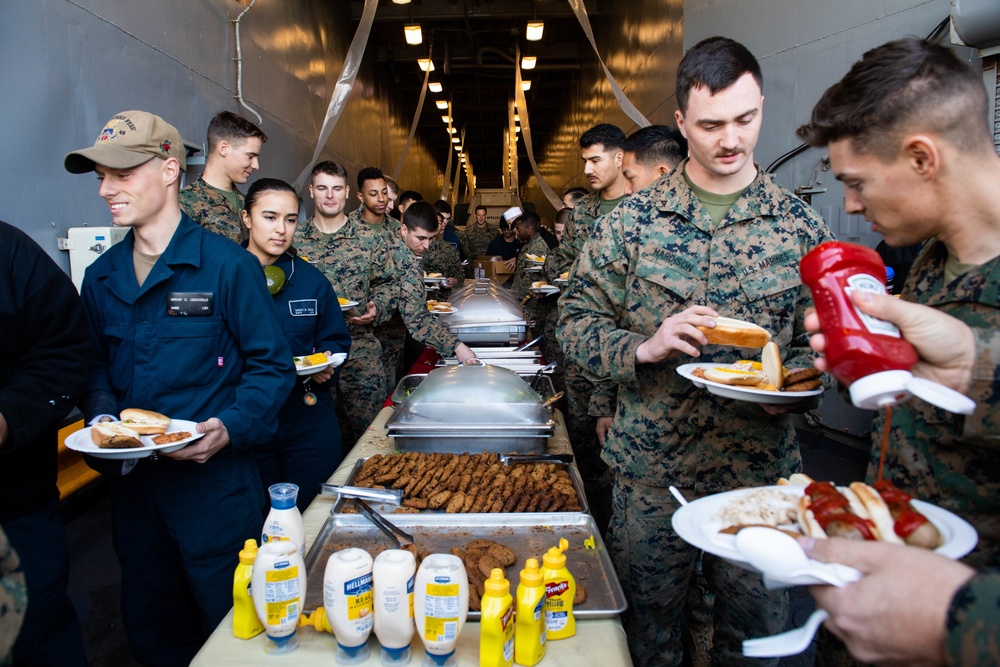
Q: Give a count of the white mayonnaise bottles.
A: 5